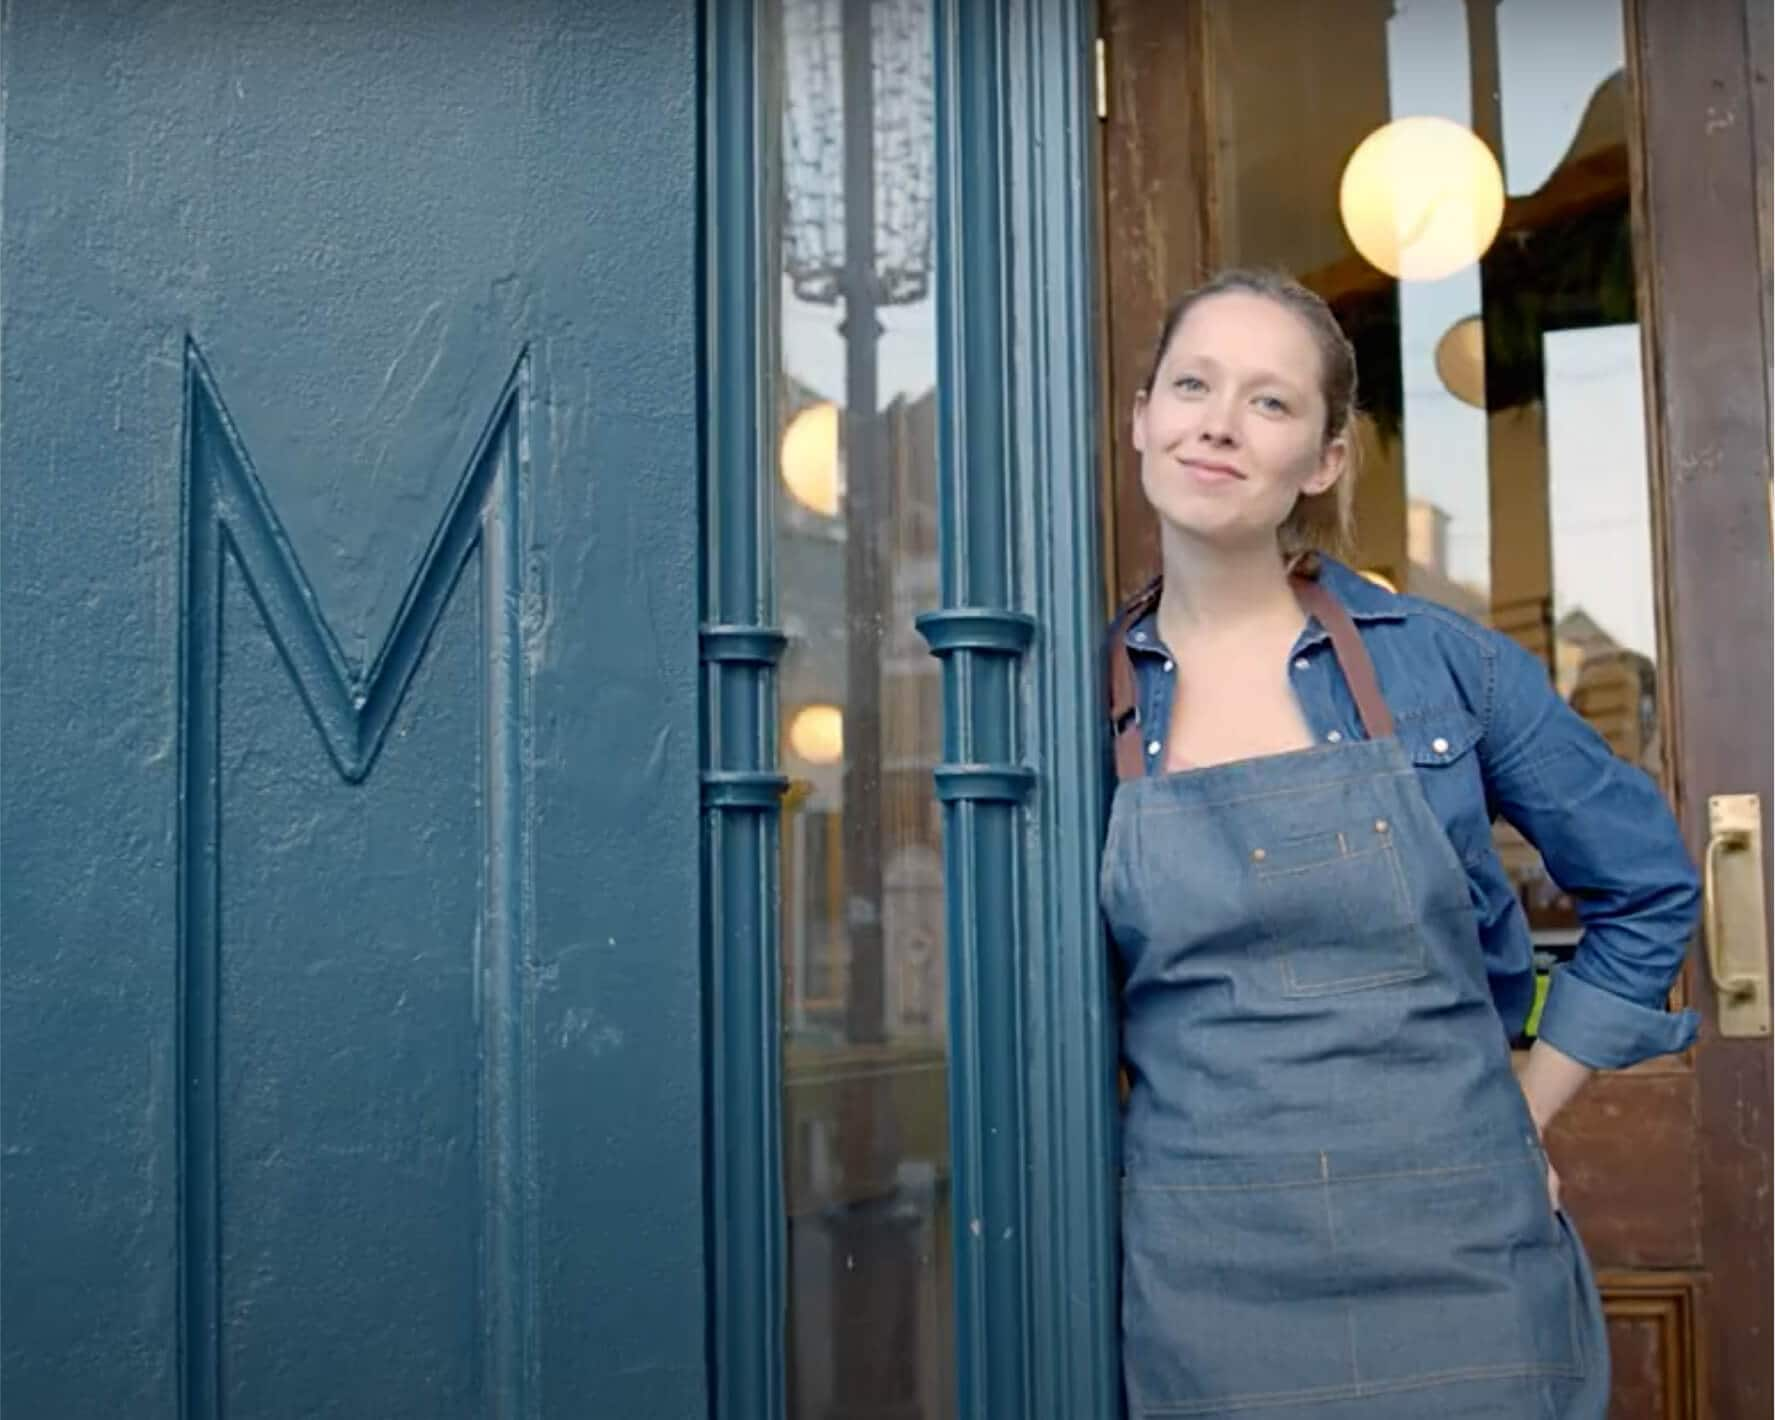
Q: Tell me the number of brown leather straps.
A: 2